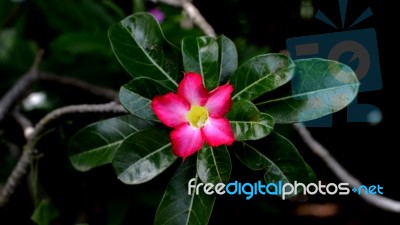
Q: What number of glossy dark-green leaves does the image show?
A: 12